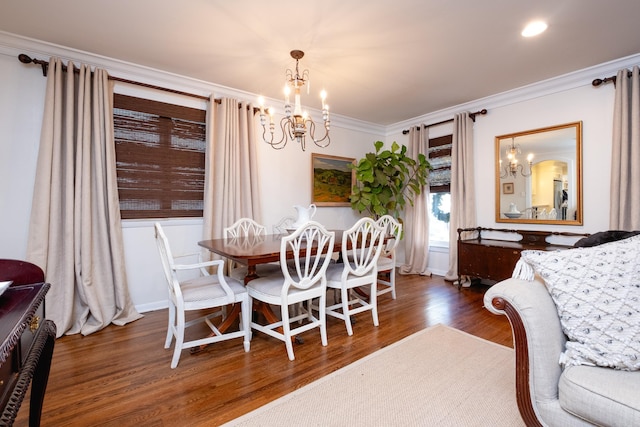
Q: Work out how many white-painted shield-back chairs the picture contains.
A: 6